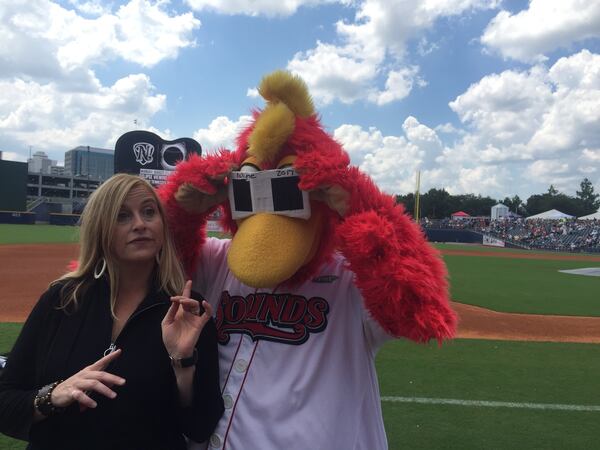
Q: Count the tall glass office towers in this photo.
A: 1